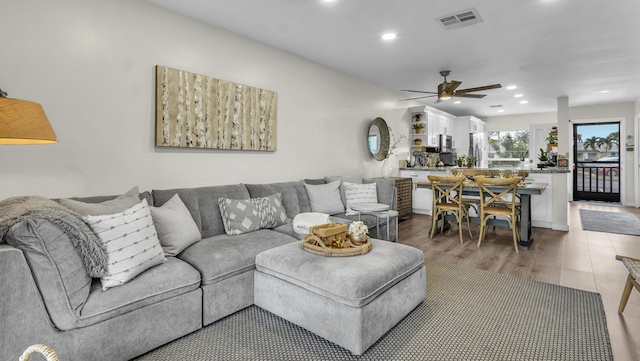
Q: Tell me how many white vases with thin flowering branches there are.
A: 1